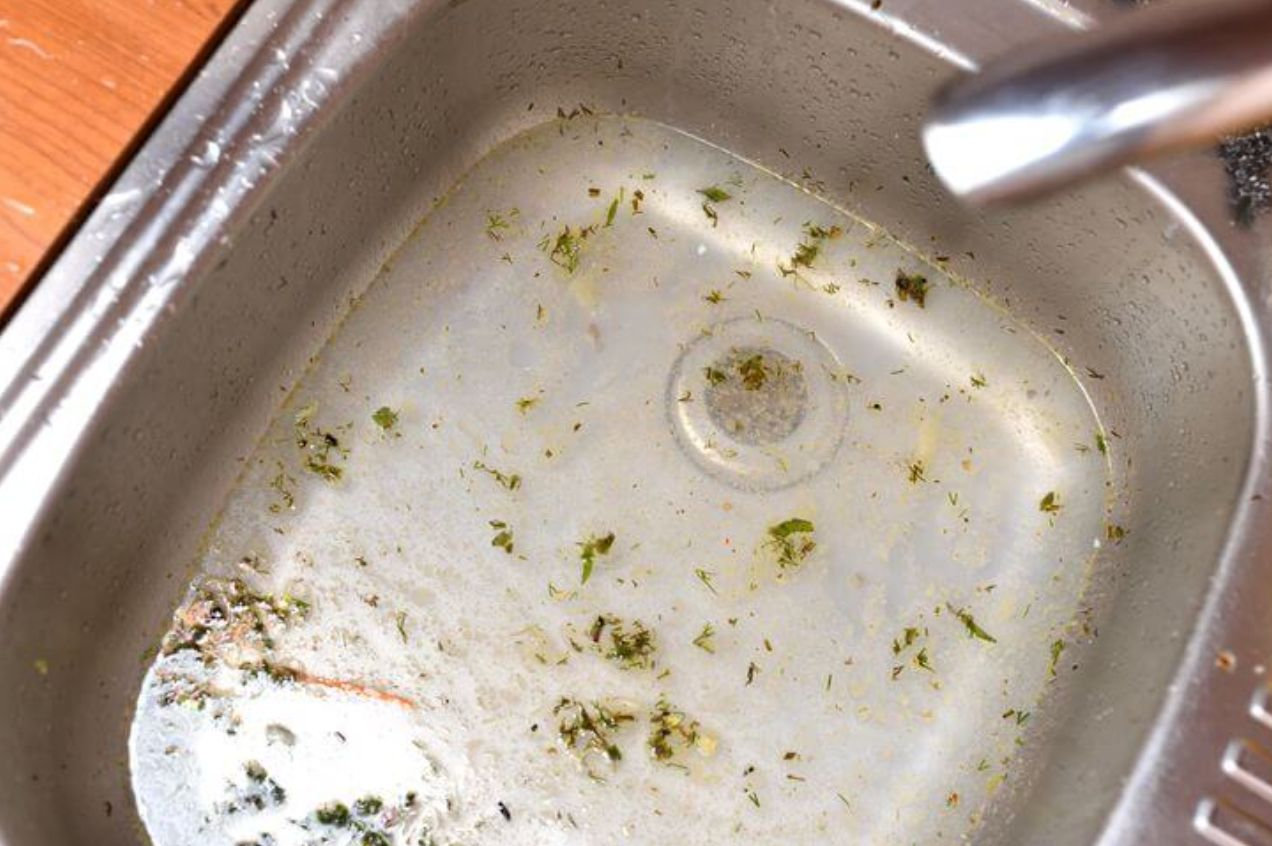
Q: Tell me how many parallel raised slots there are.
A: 3